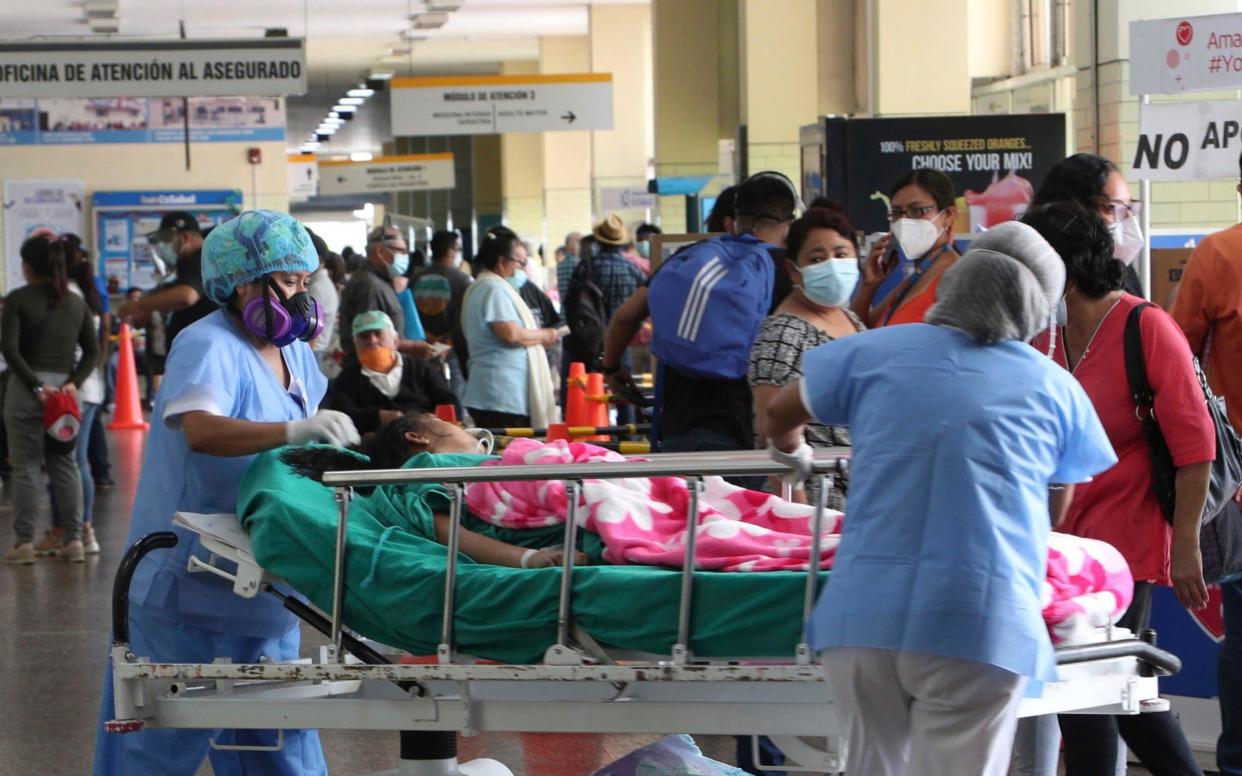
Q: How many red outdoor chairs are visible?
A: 0